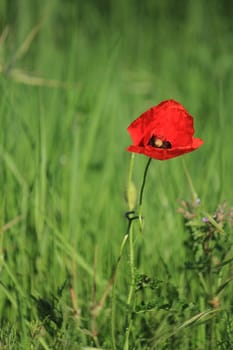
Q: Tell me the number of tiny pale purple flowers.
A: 2